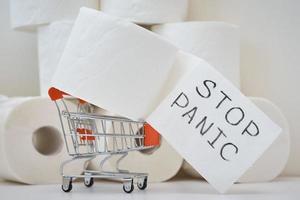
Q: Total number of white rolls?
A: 8